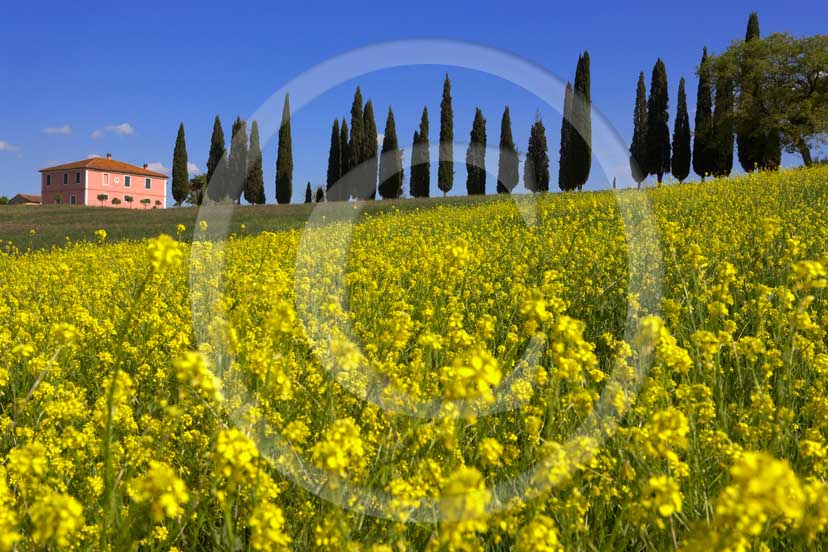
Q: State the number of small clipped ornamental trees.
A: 6